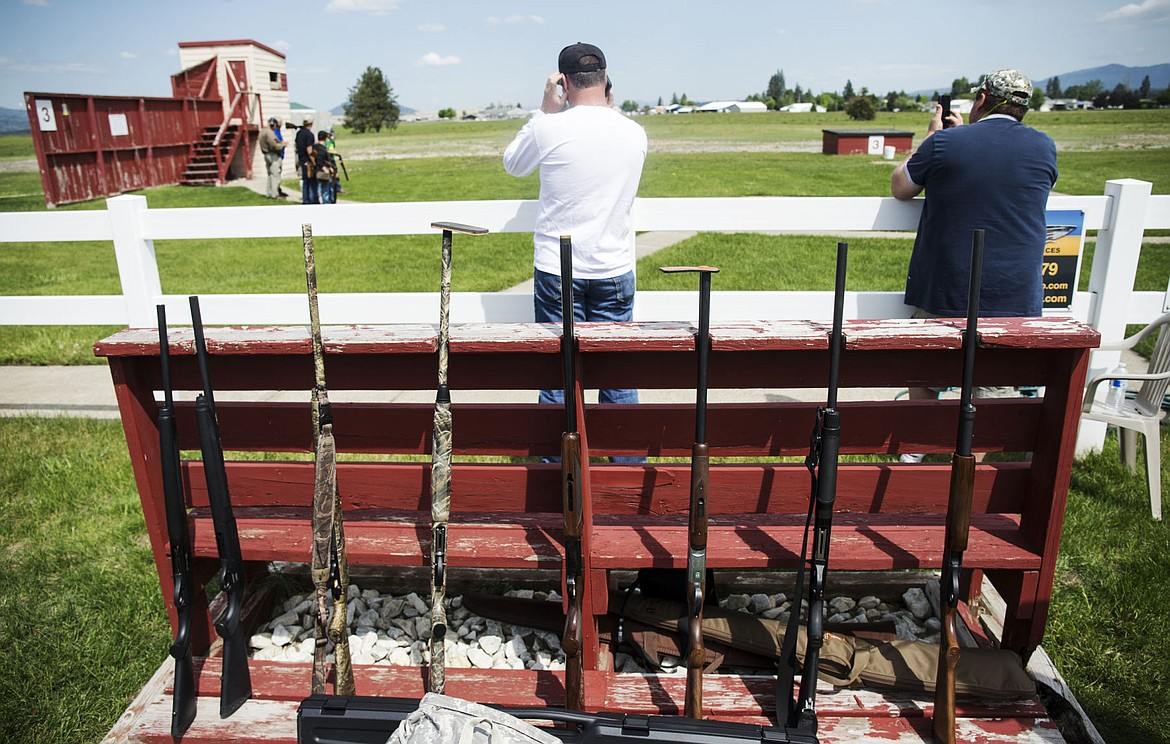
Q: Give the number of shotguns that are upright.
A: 8